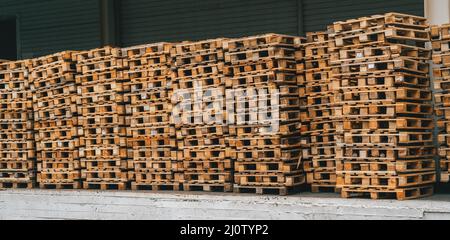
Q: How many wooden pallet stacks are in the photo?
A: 9